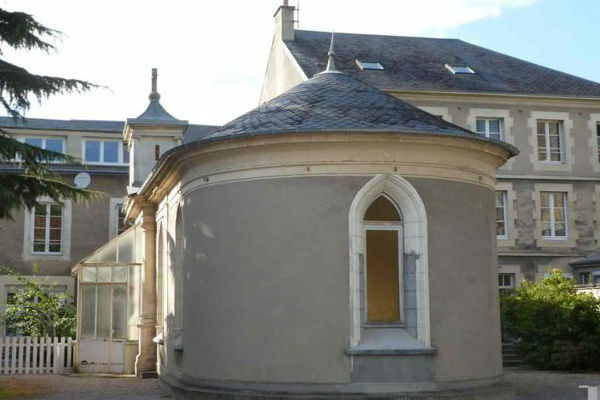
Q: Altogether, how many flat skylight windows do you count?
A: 2